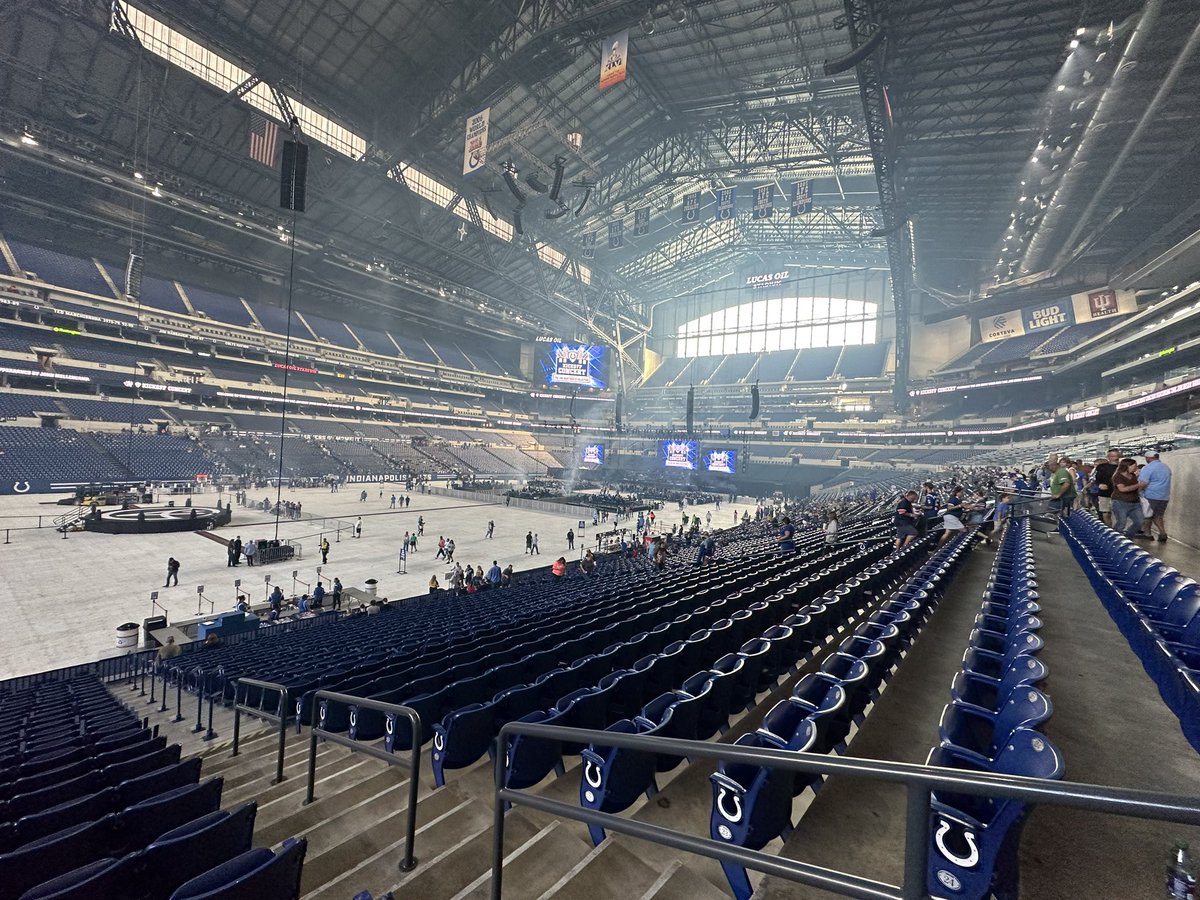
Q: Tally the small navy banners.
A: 7